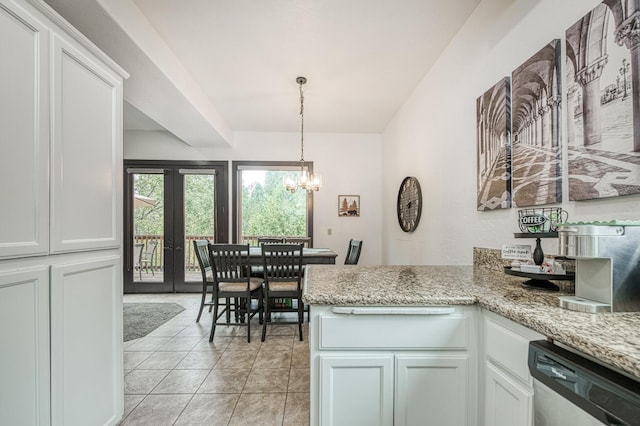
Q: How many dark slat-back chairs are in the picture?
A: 6